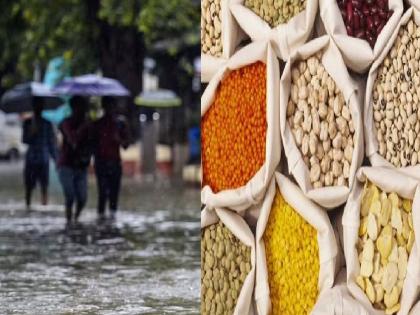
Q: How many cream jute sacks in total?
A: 9